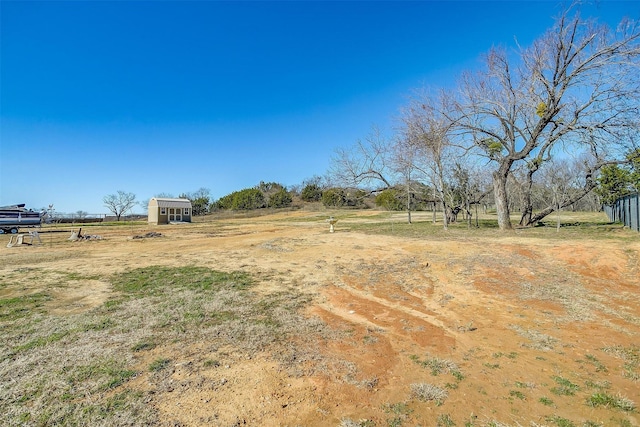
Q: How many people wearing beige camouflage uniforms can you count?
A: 0